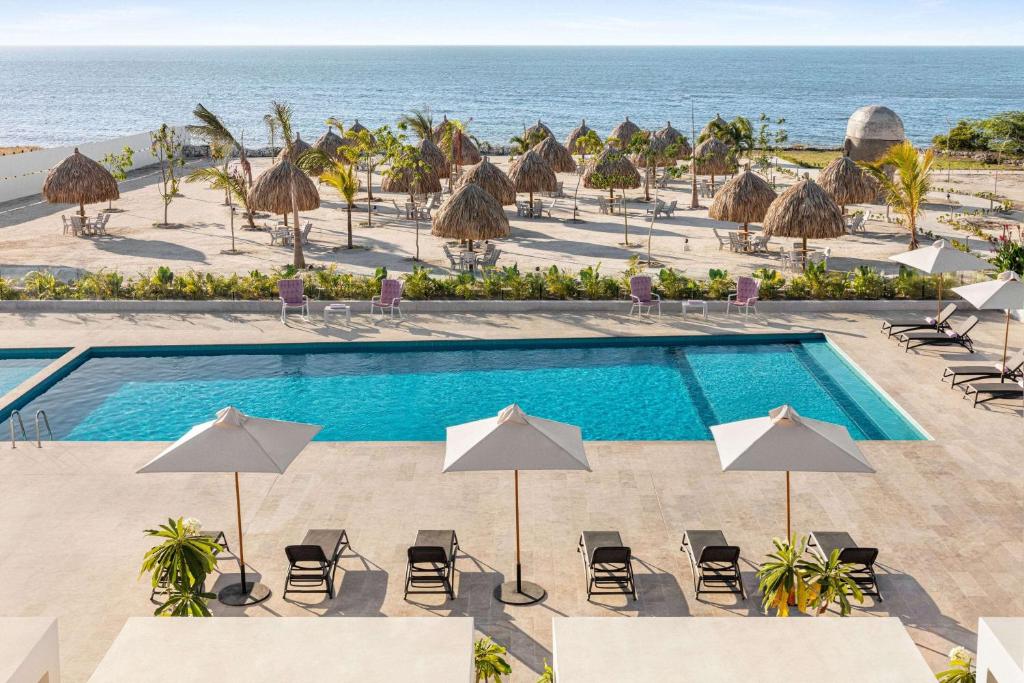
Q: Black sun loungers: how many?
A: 10